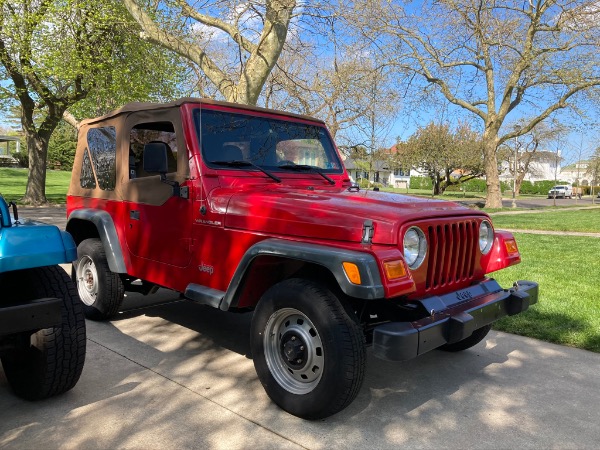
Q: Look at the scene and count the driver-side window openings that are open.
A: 1